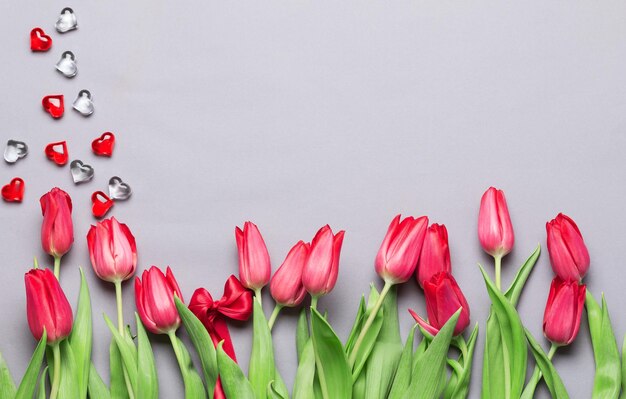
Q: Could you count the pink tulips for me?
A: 13